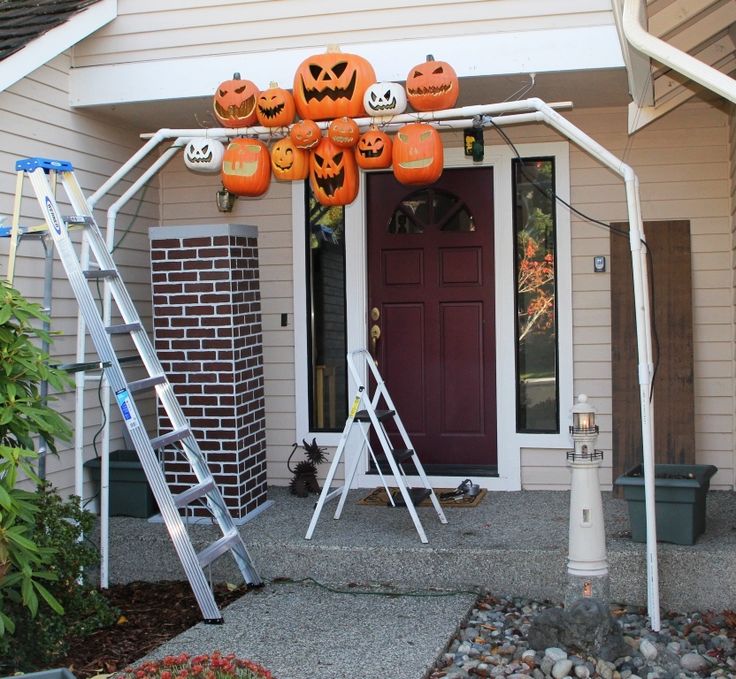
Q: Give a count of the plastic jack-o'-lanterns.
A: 13